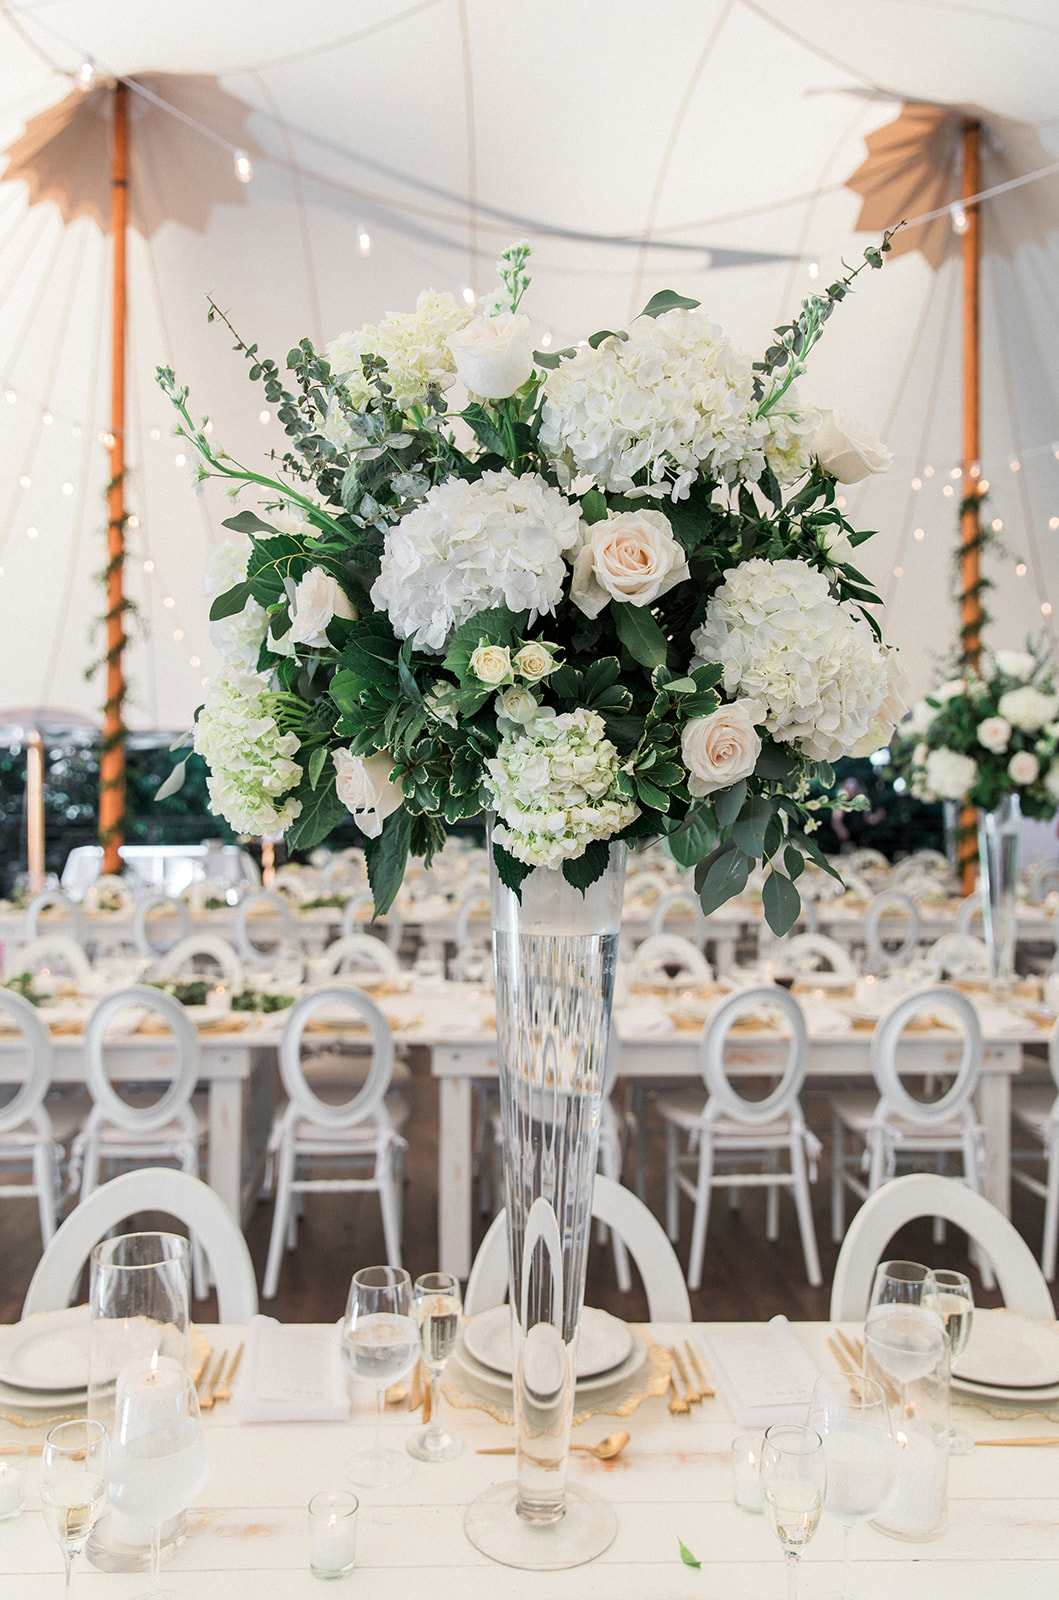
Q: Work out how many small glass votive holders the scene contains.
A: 3